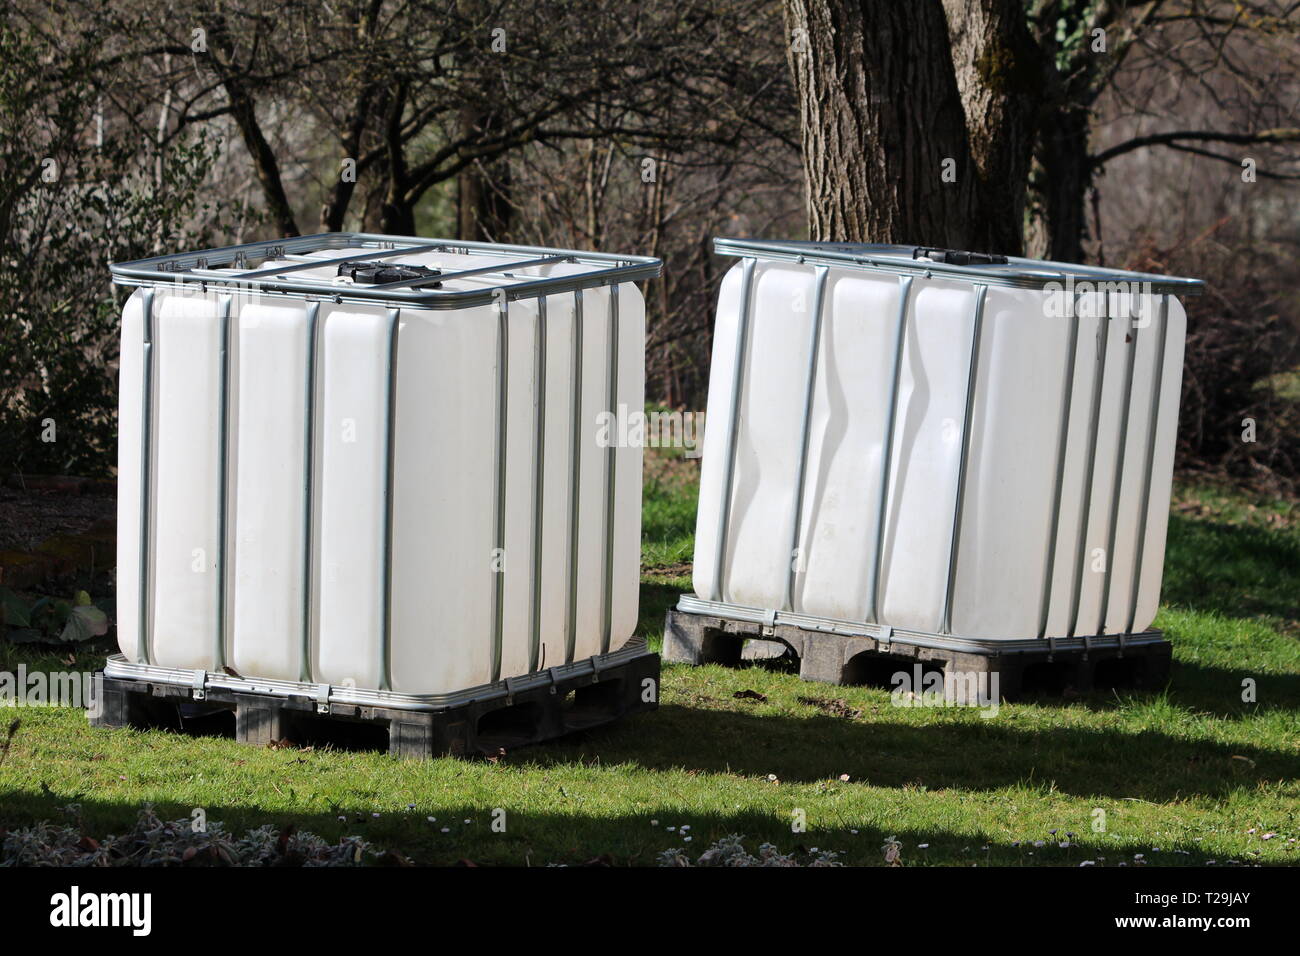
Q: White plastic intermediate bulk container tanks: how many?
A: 2